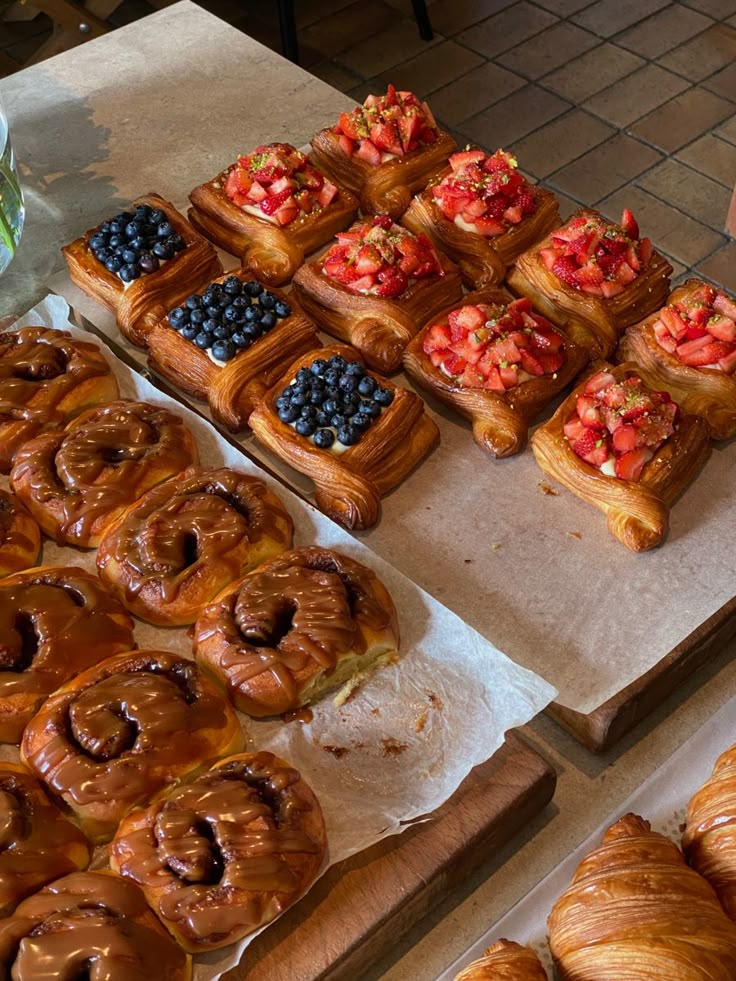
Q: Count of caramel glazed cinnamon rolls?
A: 10